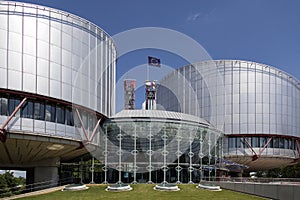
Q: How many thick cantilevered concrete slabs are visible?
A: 2